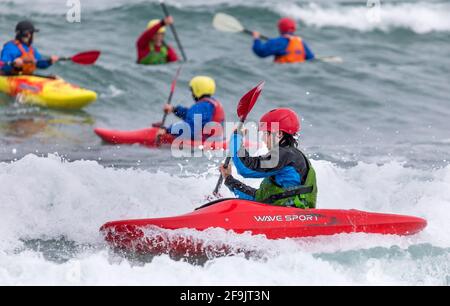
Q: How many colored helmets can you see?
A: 4